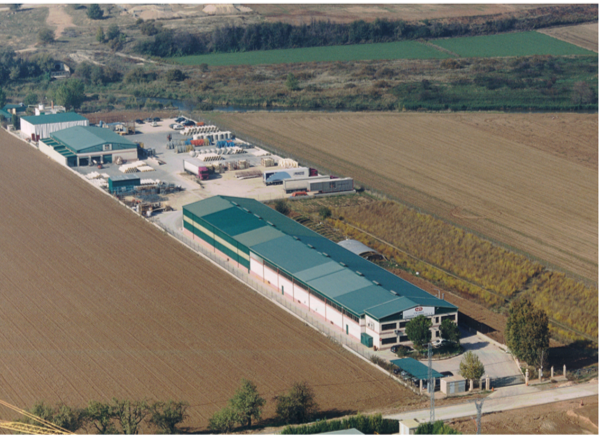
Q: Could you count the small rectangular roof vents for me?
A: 11